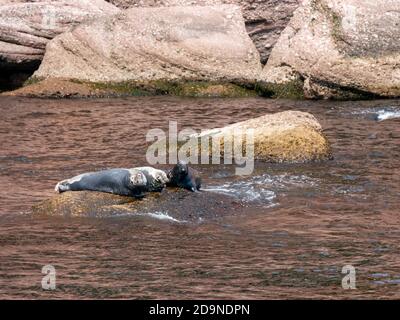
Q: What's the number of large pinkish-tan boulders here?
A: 3